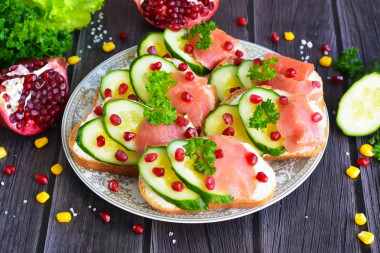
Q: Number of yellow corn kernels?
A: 13